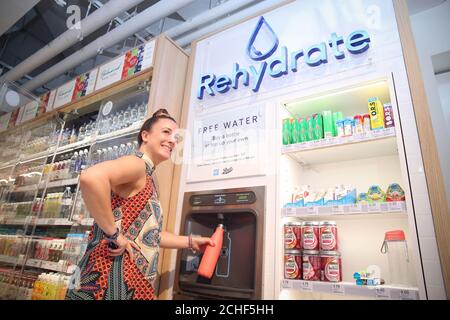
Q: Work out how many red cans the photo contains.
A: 6